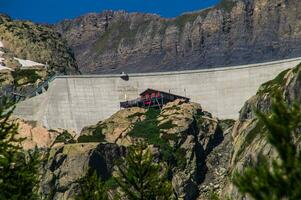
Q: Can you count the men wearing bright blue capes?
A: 0